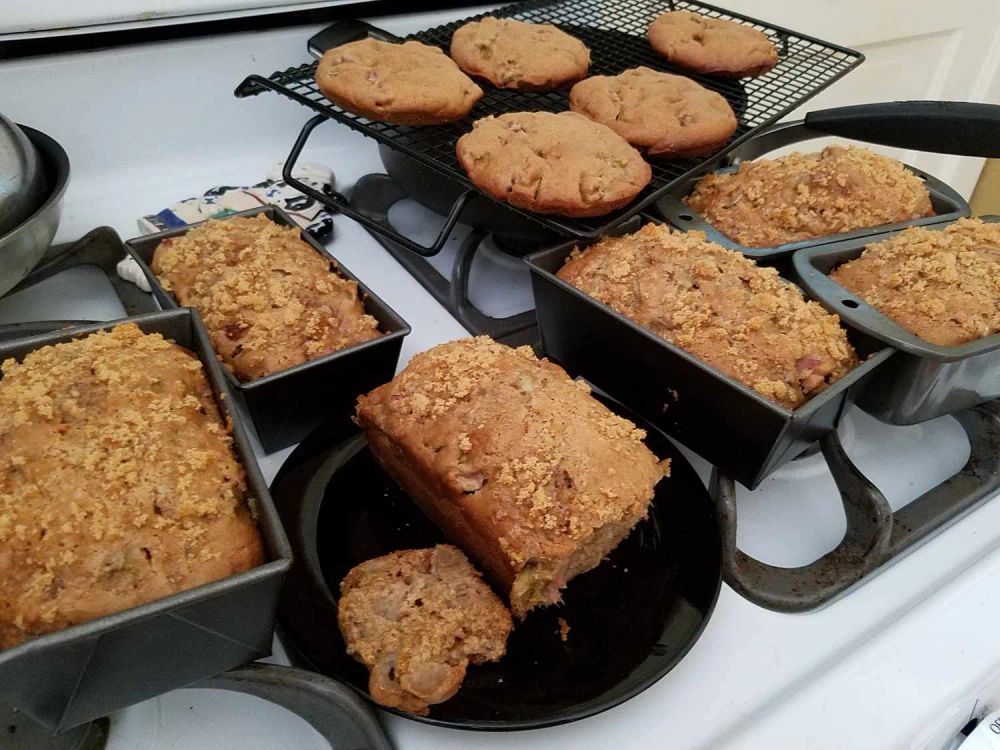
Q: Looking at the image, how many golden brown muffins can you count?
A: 5